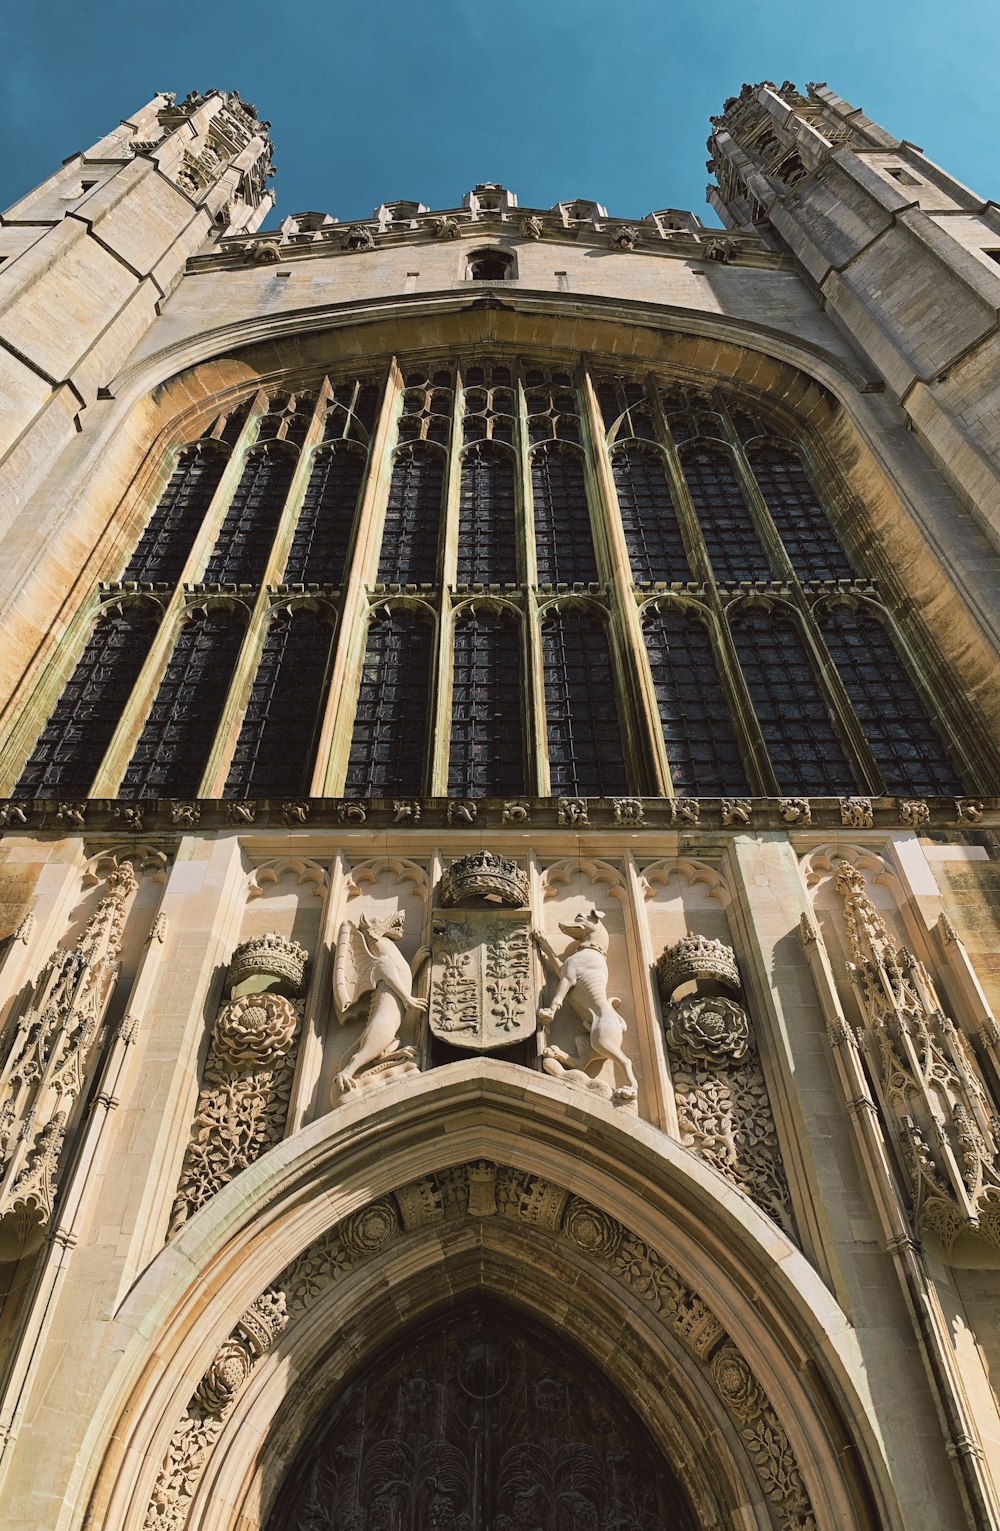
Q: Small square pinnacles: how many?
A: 5